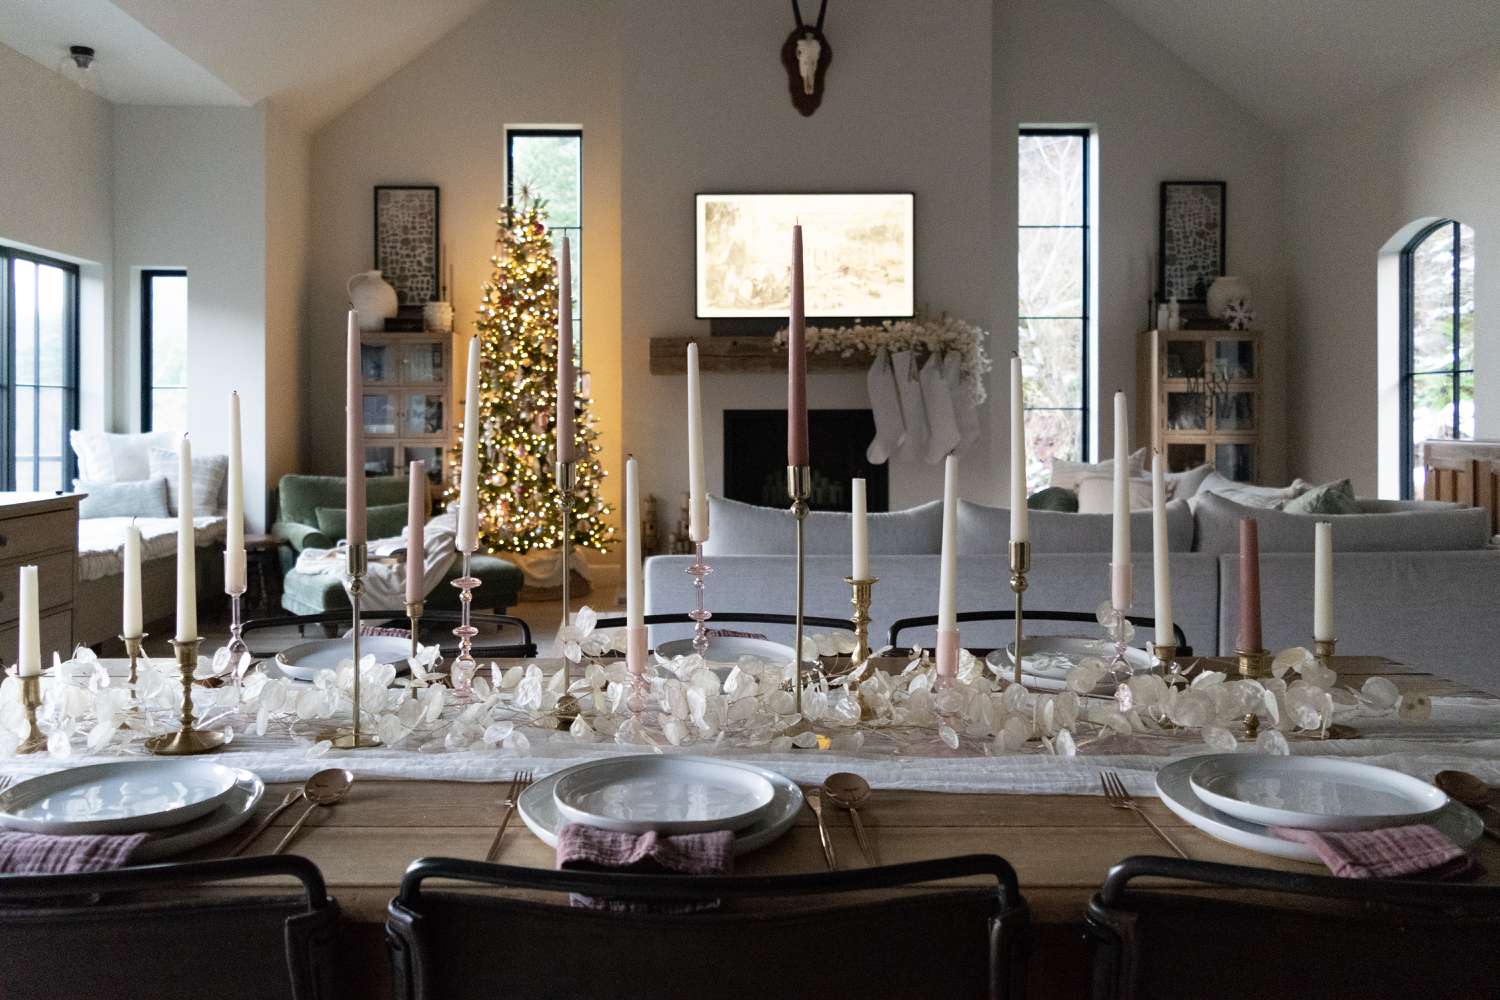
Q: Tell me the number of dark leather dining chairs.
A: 6